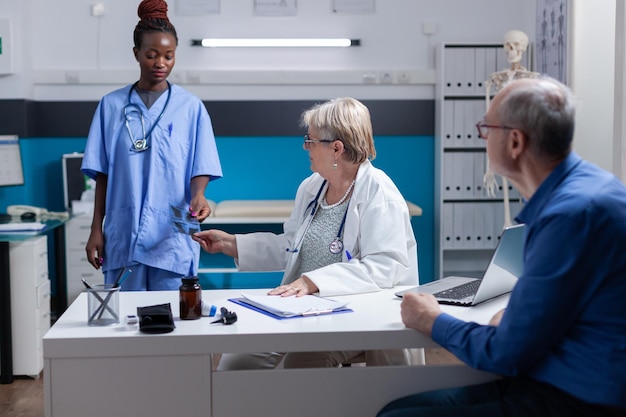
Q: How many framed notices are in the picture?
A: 3